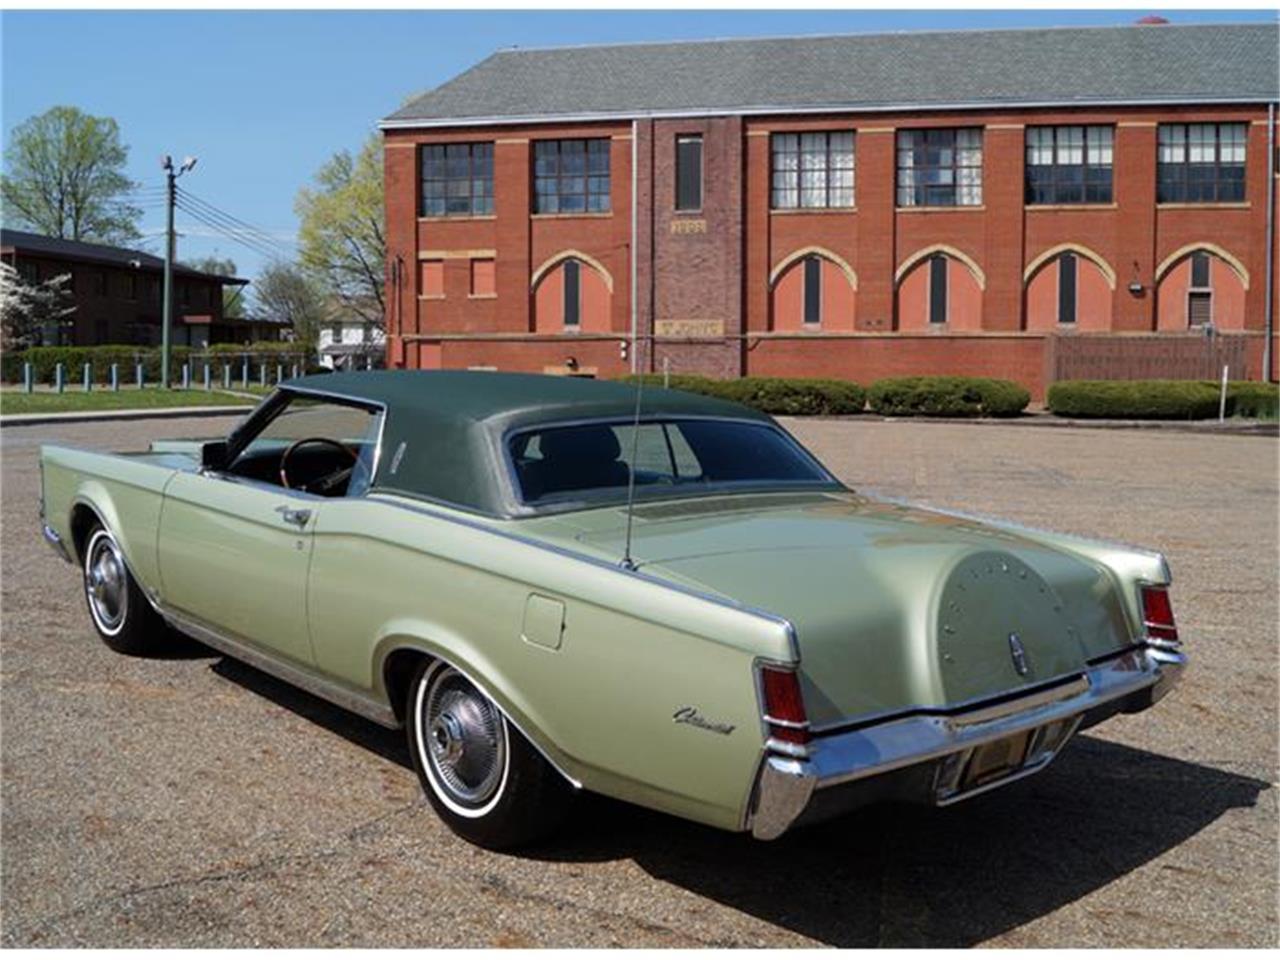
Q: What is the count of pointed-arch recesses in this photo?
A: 5